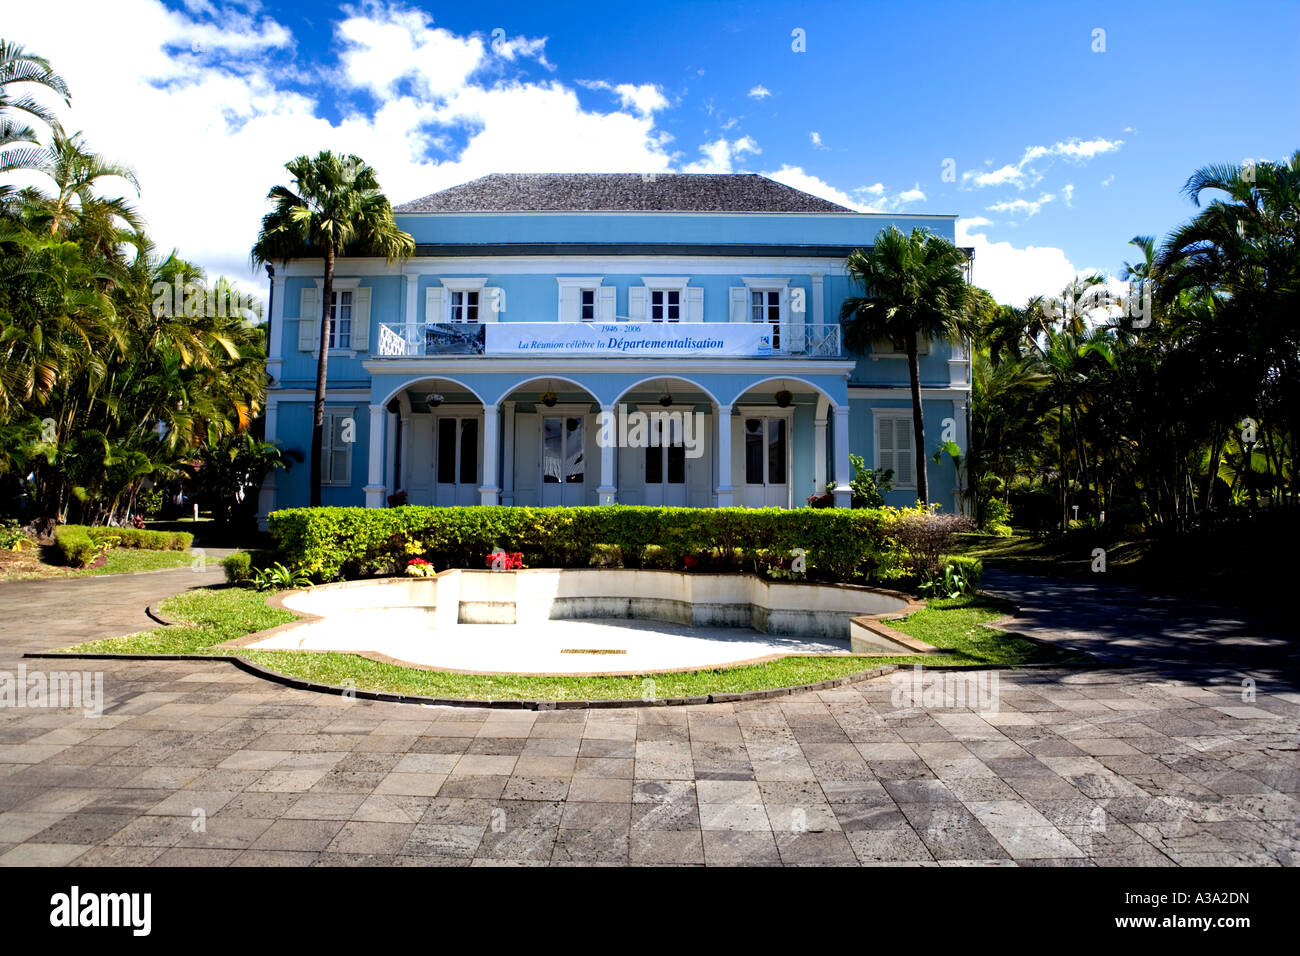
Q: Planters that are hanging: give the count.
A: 4